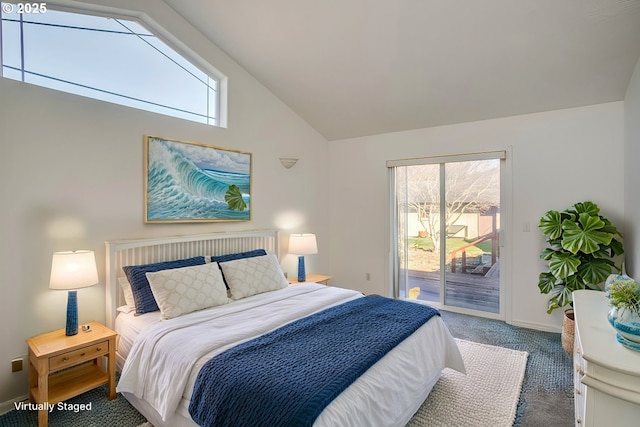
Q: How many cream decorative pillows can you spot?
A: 2